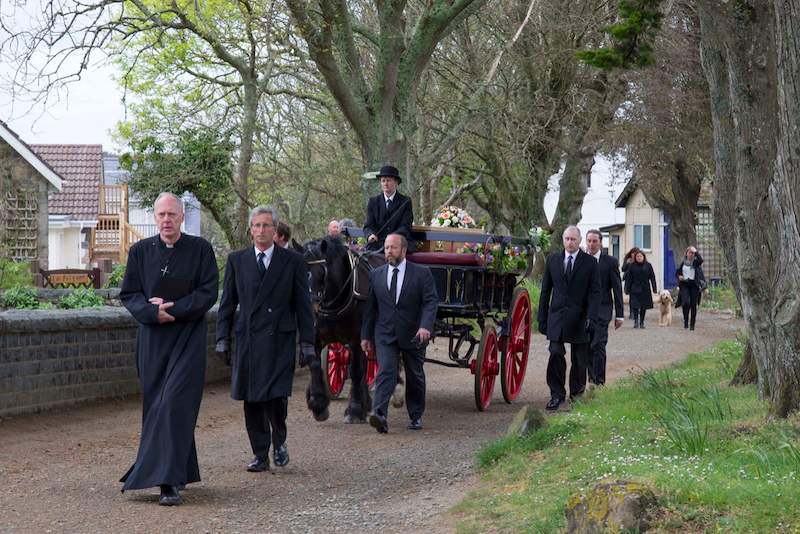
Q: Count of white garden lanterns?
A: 0